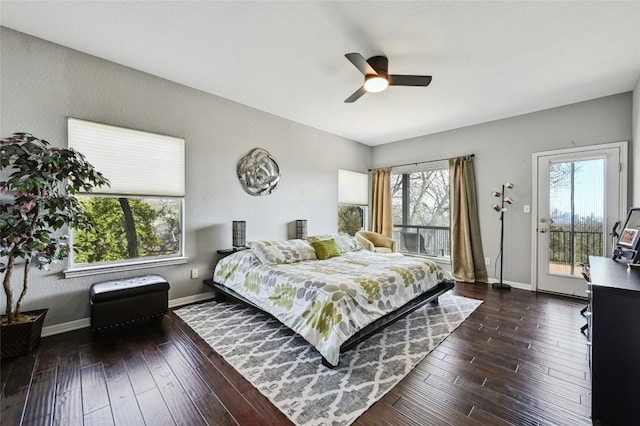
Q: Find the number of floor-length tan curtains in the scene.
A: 2